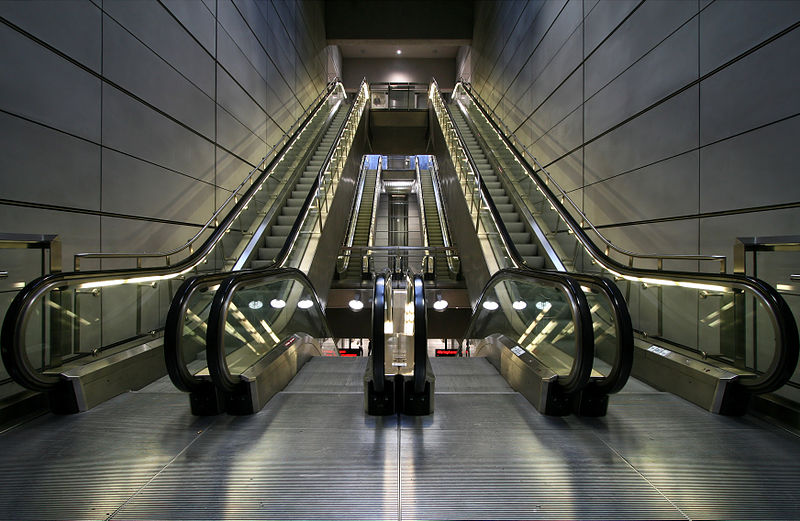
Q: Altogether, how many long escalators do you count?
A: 2